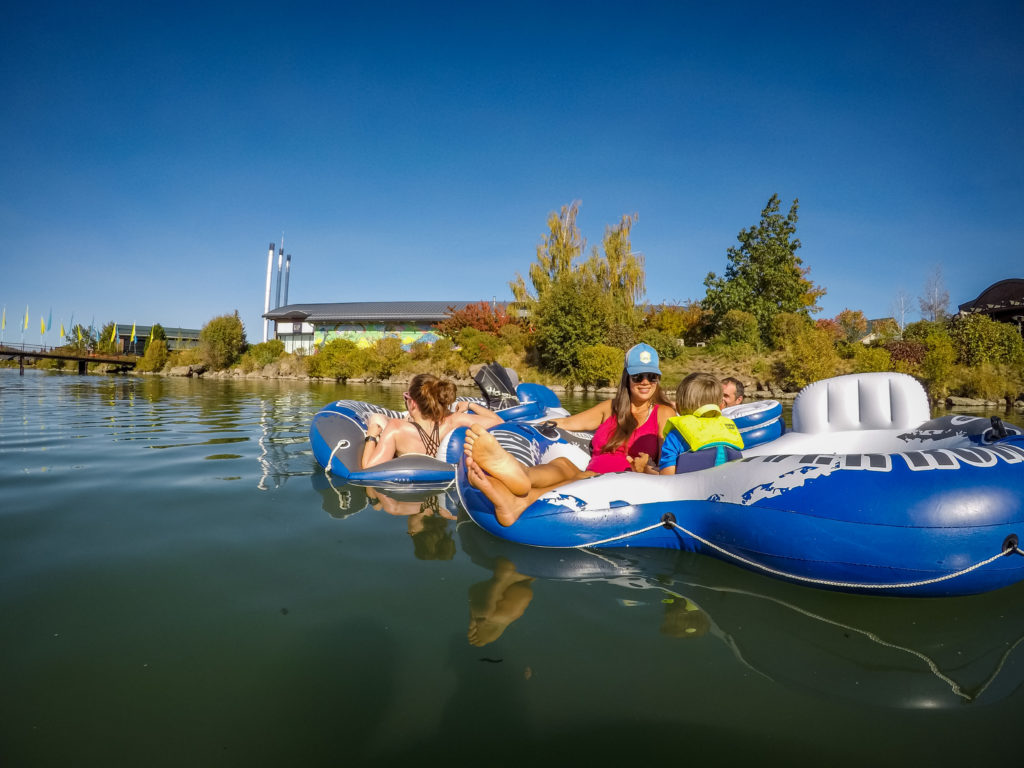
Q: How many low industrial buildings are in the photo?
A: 2